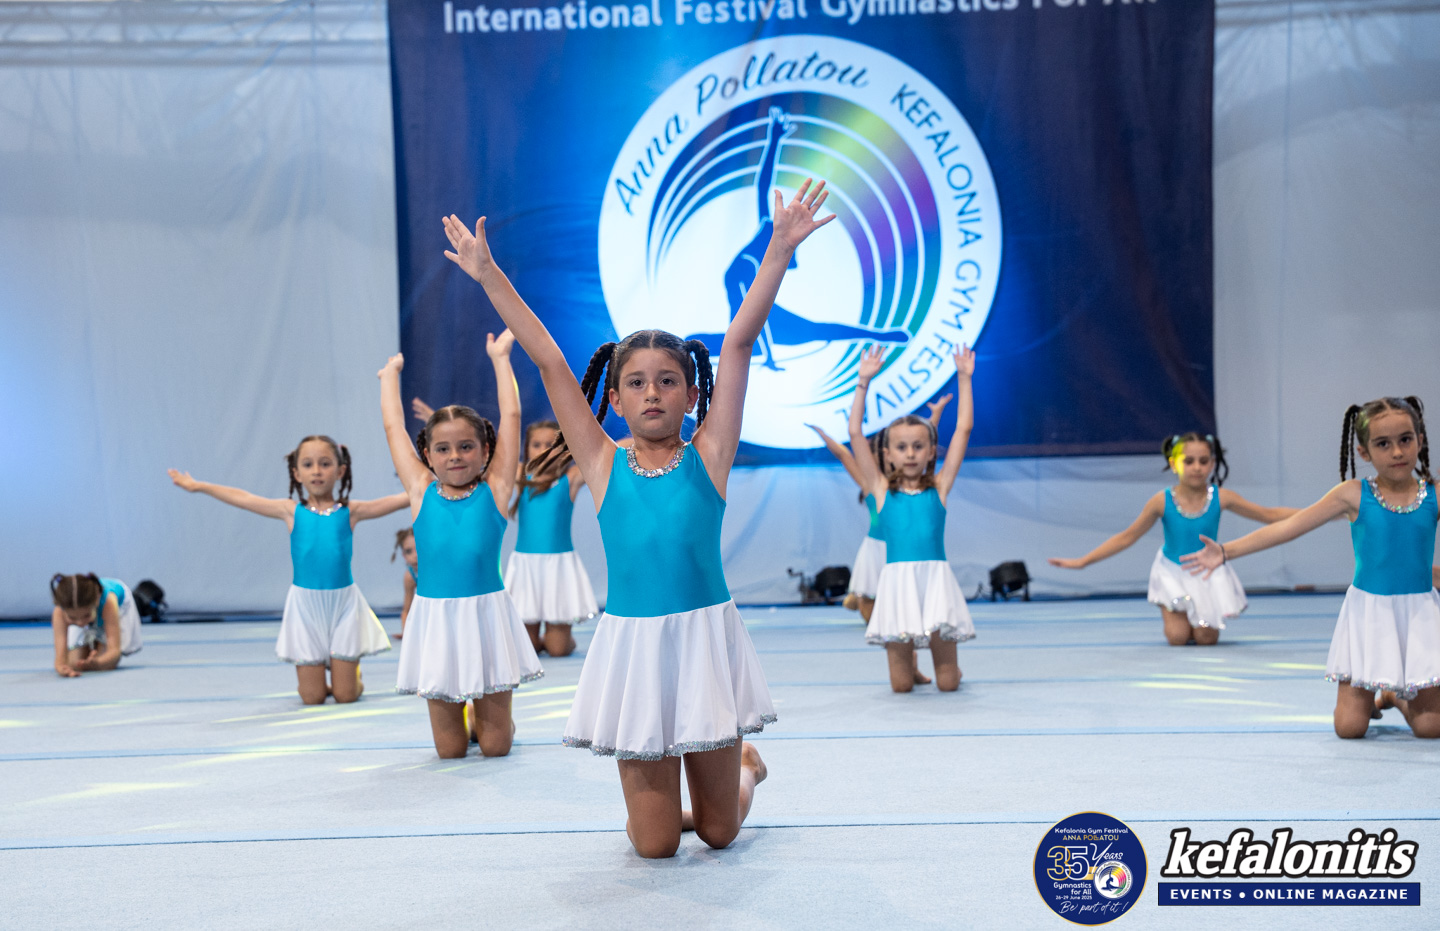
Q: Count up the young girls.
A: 10